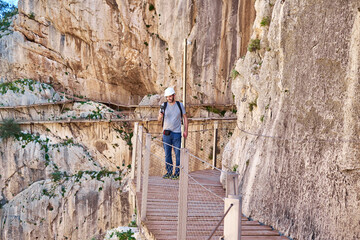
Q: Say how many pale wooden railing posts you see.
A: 7